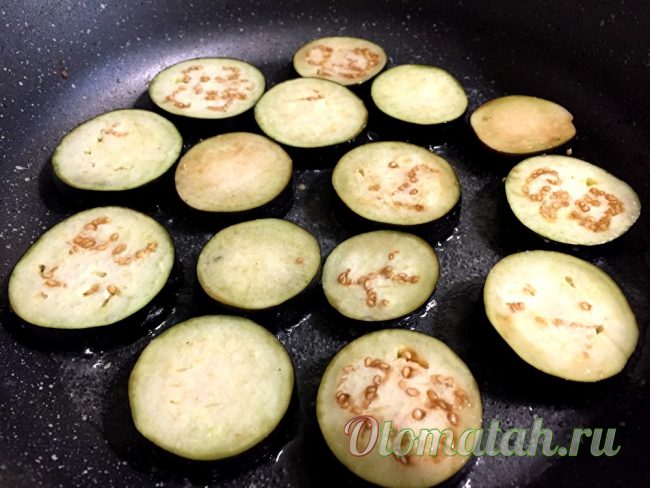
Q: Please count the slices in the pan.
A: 15